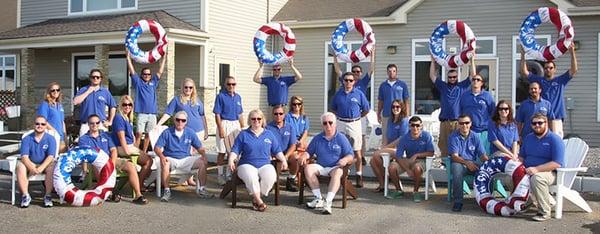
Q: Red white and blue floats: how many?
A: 7